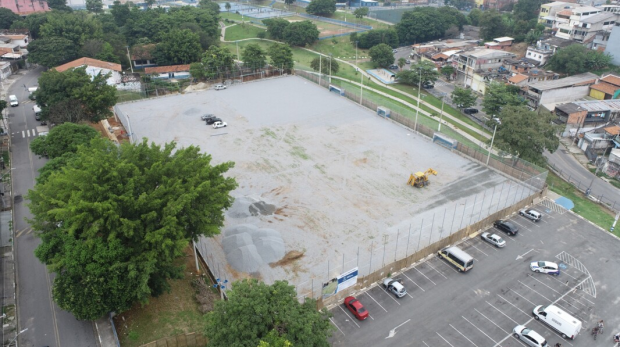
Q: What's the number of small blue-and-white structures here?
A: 3